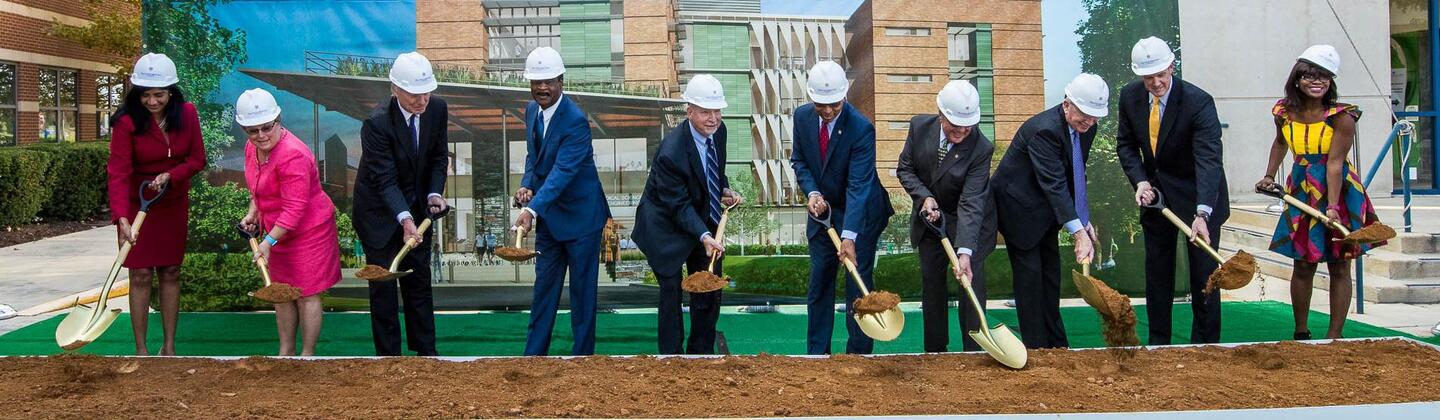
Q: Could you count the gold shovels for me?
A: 10